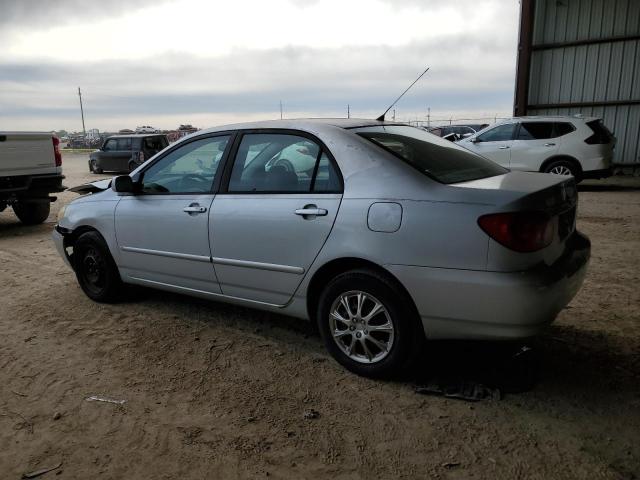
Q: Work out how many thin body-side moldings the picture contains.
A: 2